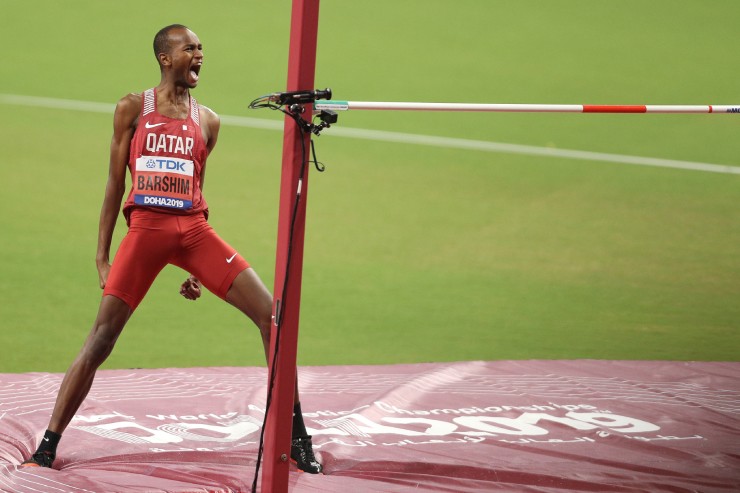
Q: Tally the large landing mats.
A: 1